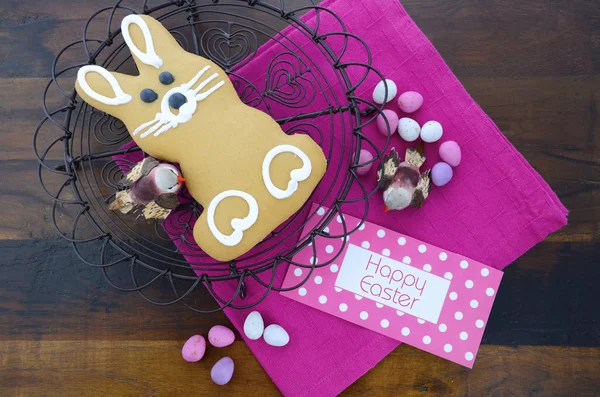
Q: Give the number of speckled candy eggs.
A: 13